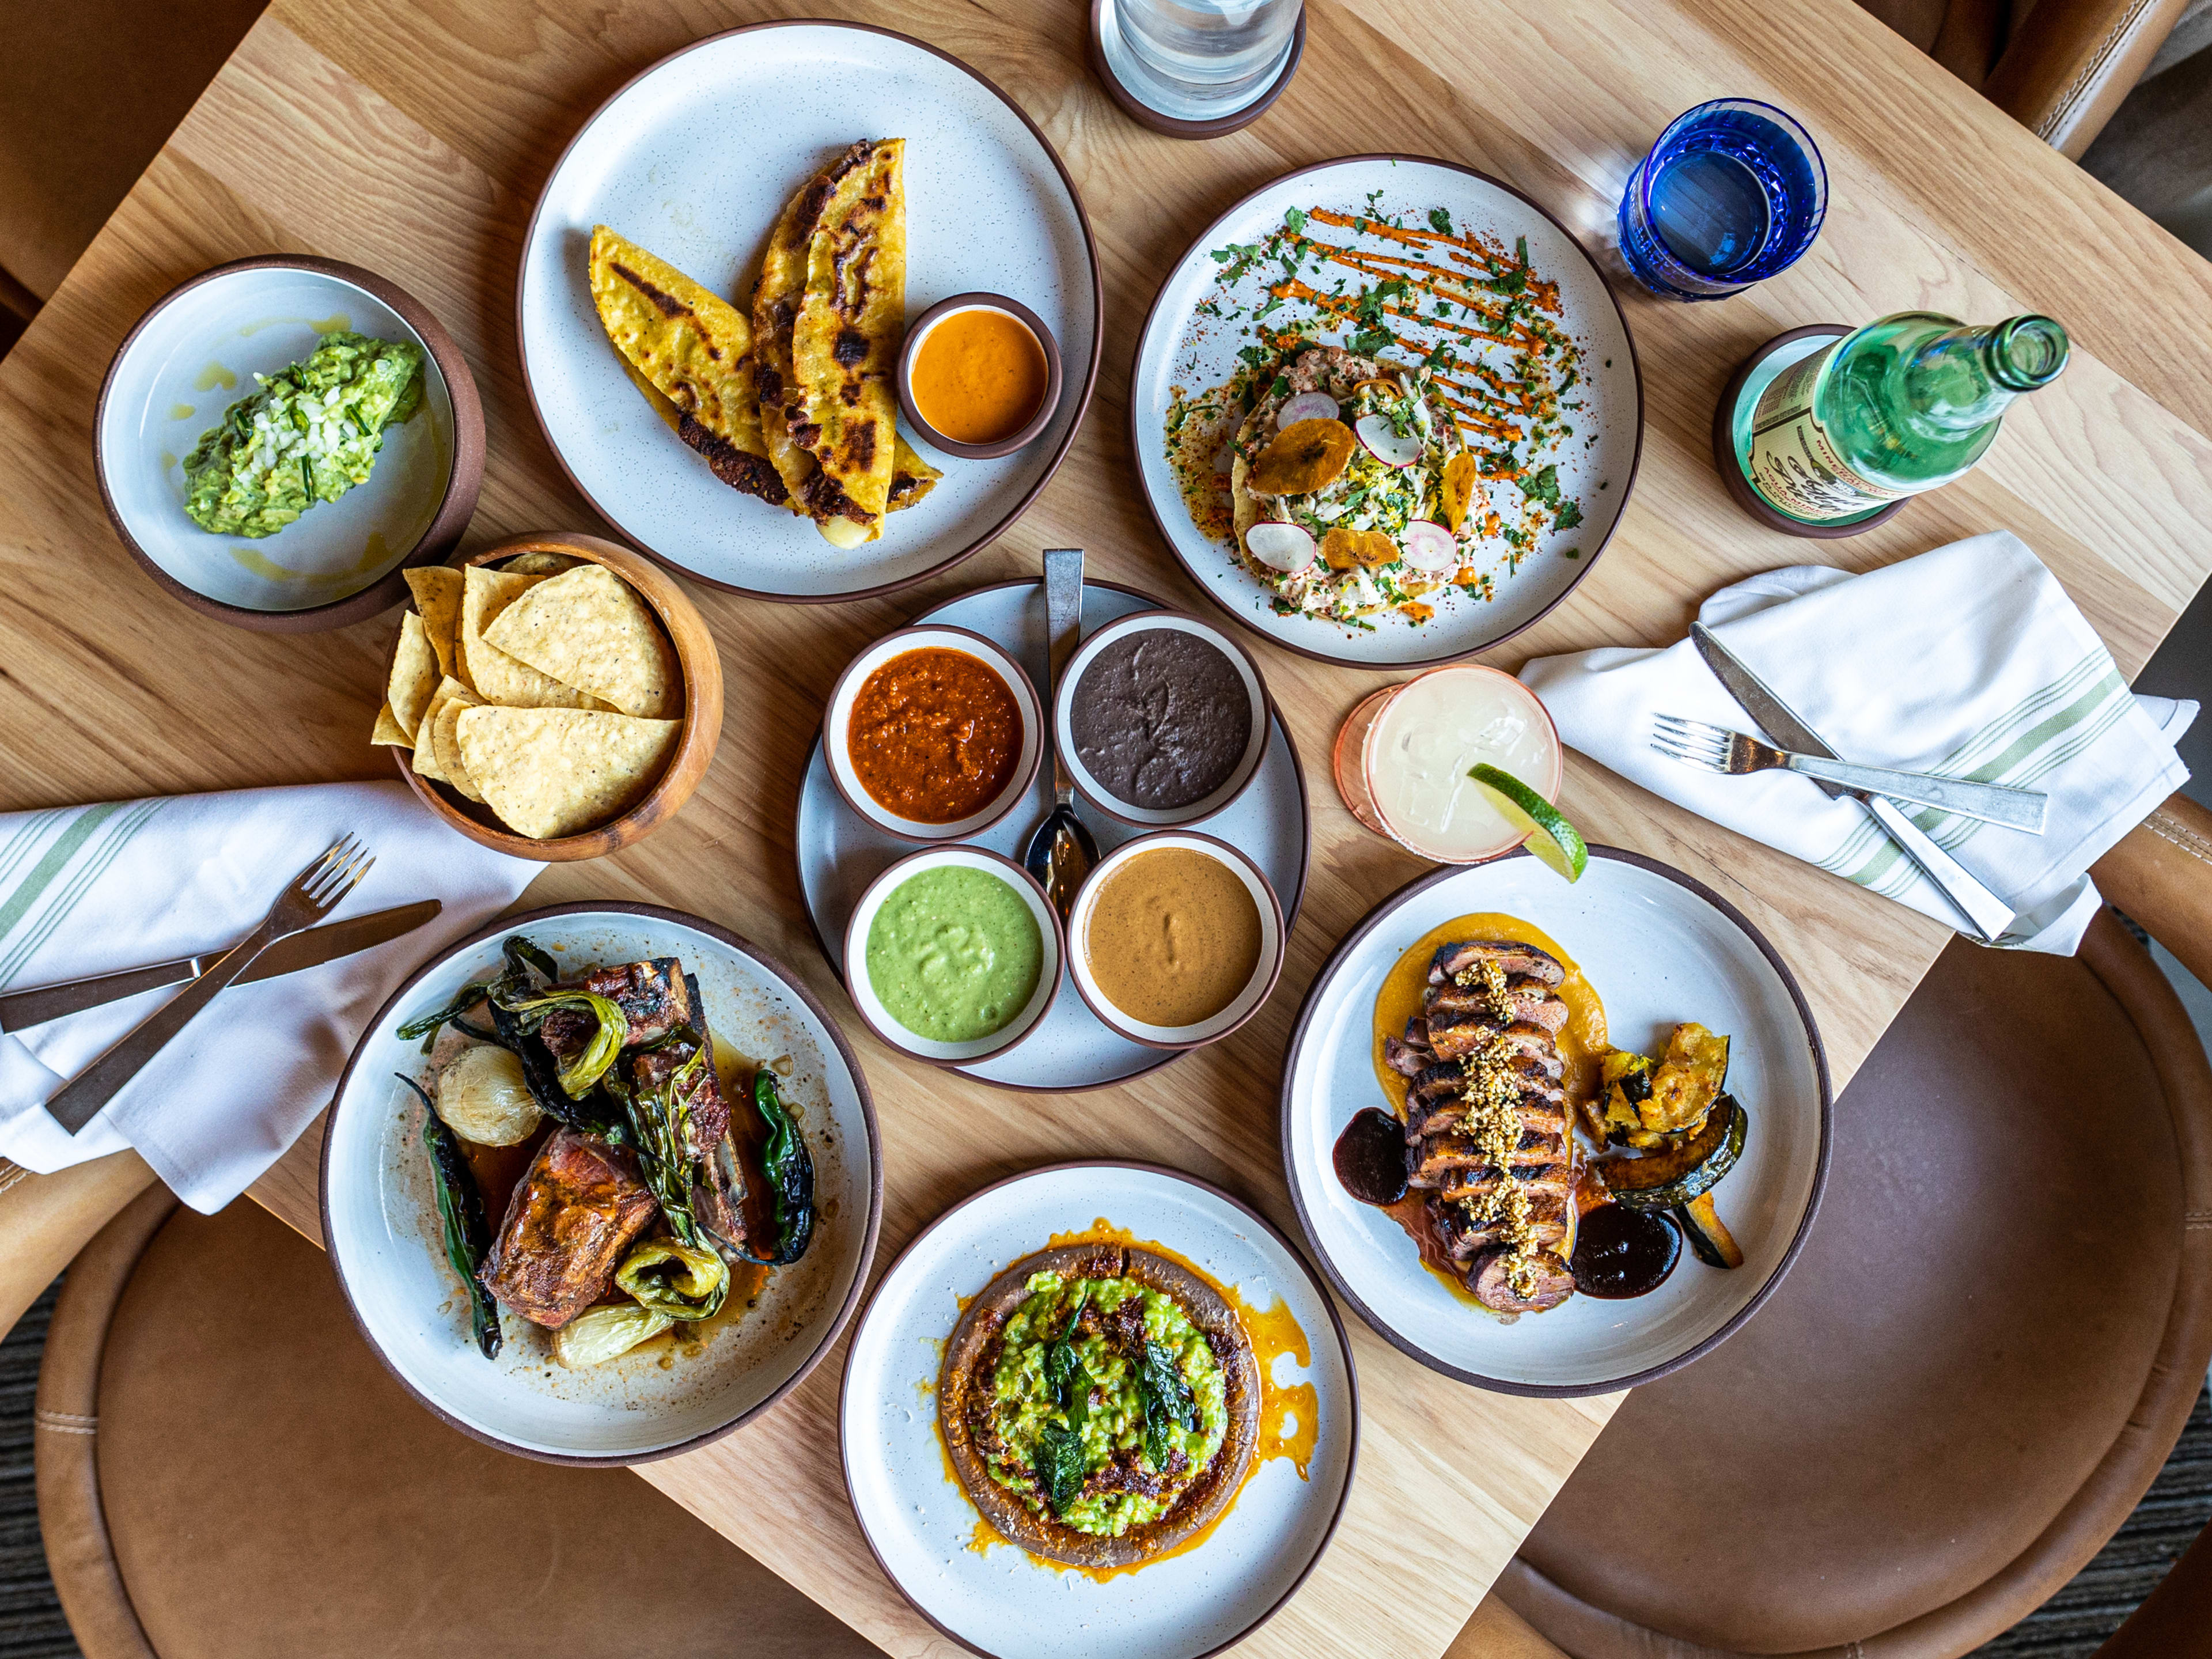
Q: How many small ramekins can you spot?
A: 5